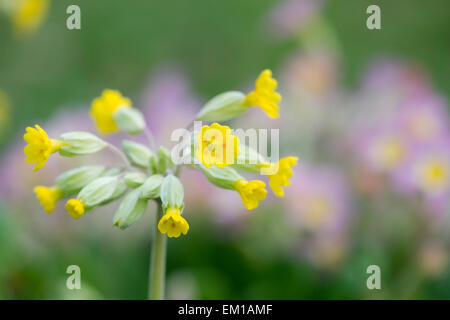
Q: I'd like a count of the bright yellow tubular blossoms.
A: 9